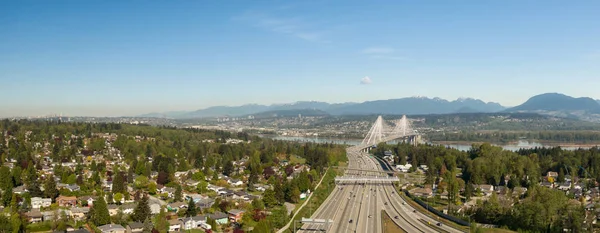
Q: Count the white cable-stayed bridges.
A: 1